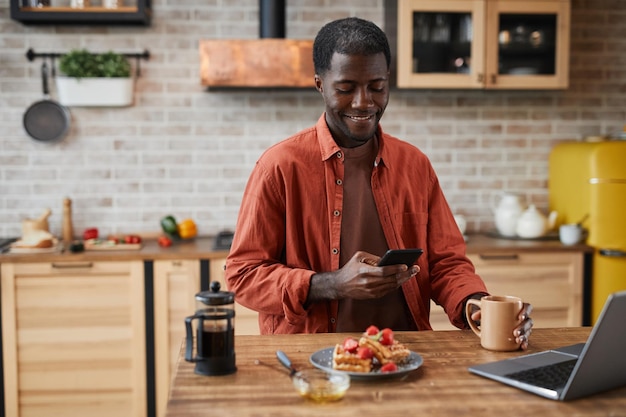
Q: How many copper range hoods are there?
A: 1